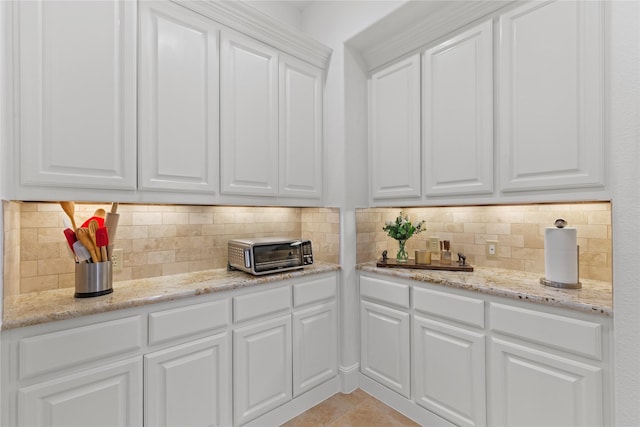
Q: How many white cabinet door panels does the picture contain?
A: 14